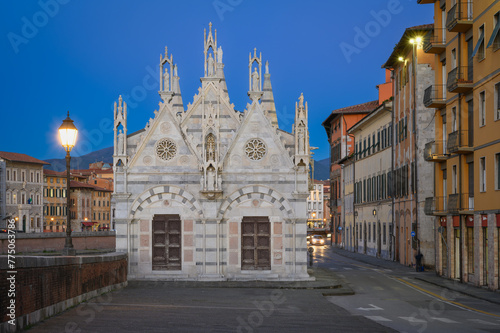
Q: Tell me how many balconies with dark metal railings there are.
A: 8